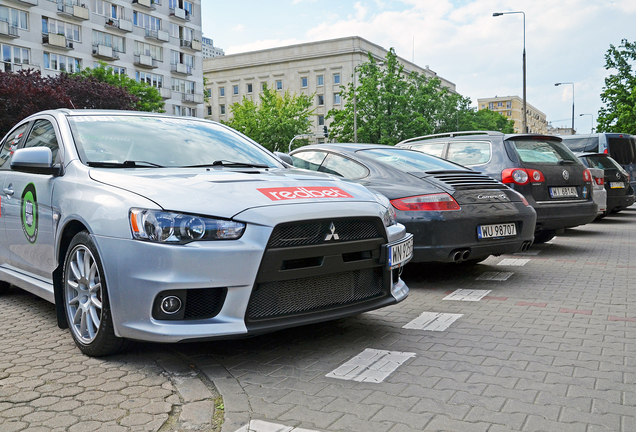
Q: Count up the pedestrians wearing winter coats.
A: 0